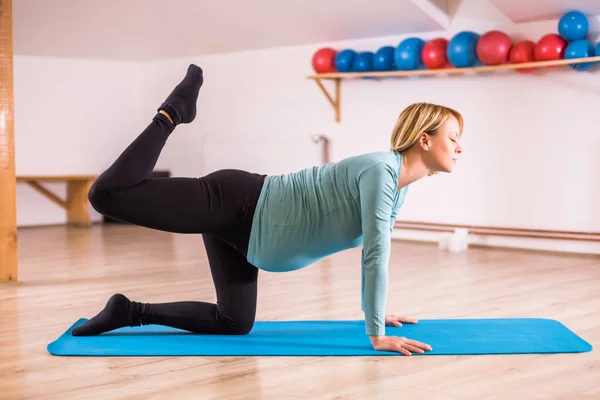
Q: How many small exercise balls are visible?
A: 13